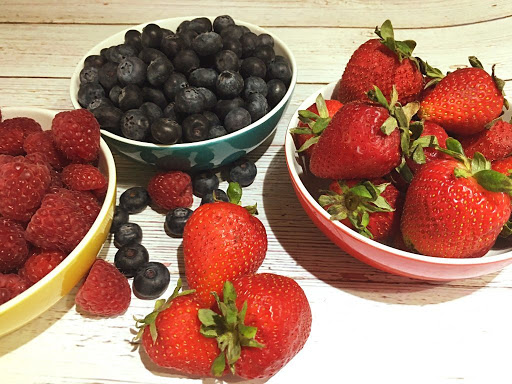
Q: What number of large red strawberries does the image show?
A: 12